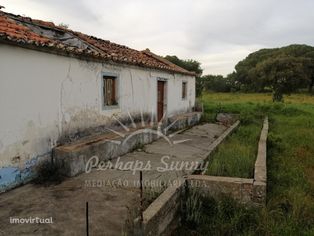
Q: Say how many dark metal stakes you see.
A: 2